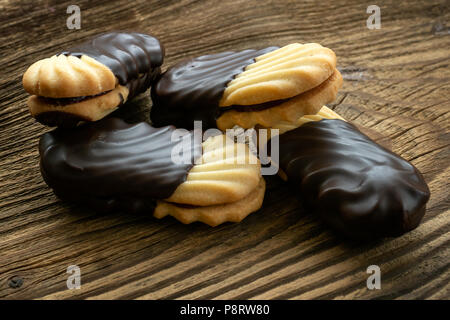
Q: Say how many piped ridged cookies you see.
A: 4